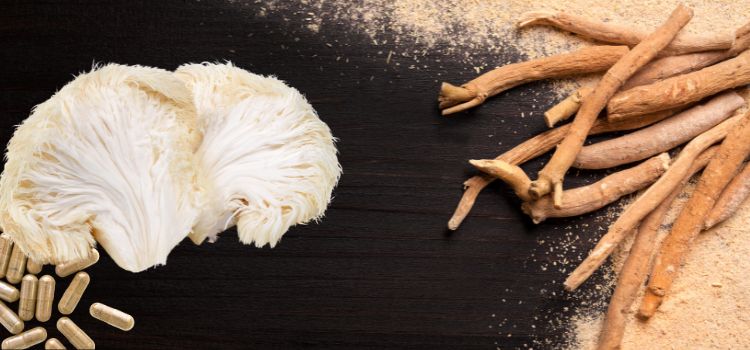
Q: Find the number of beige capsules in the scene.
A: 13